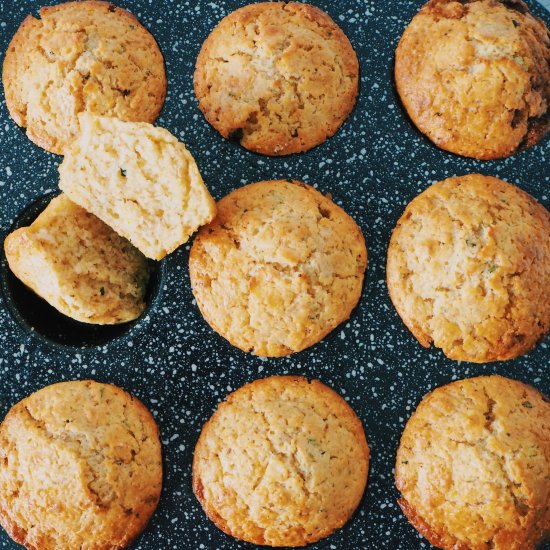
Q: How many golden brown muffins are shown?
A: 9